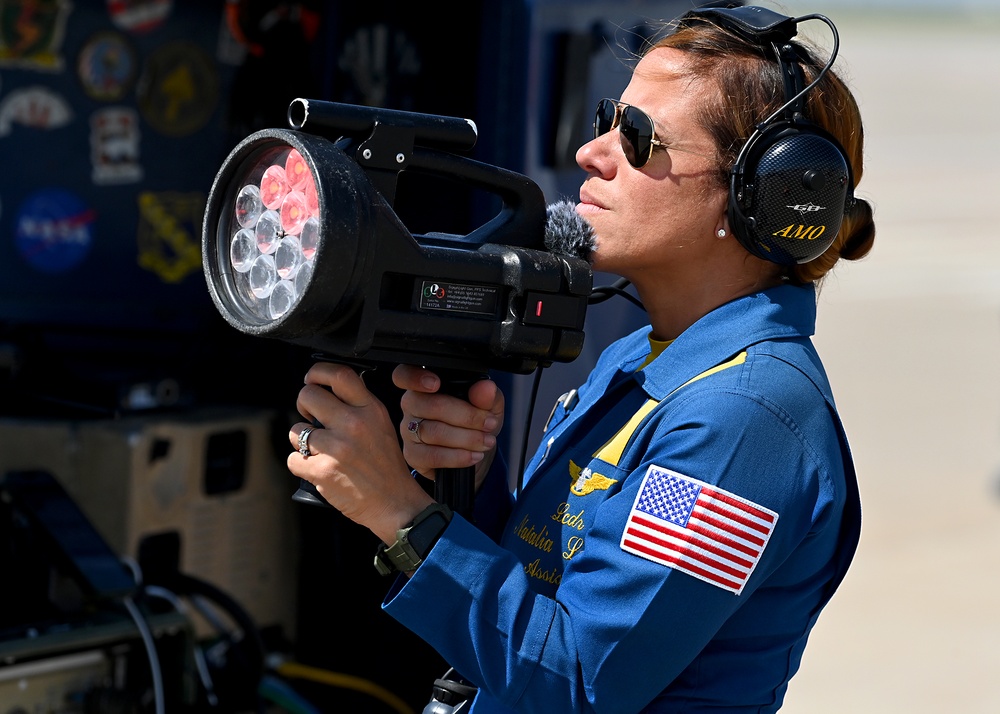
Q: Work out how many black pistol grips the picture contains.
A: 2